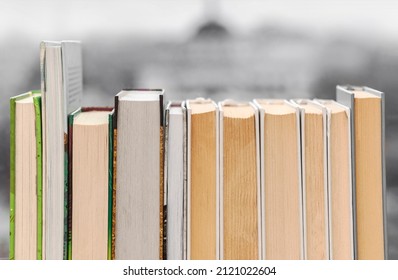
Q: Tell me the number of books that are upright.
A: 11